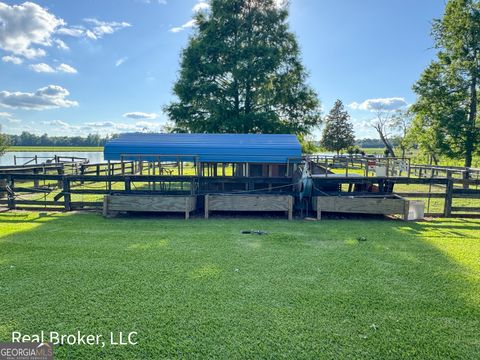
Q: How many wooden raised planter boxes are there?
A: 3